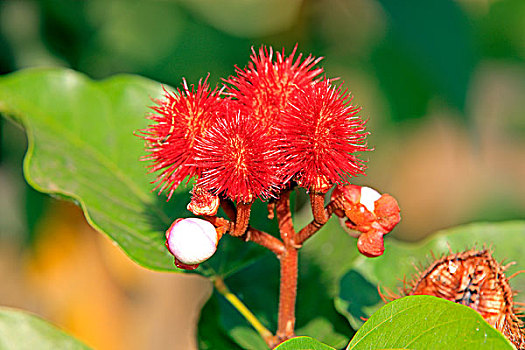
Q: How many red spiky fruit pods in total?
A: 4